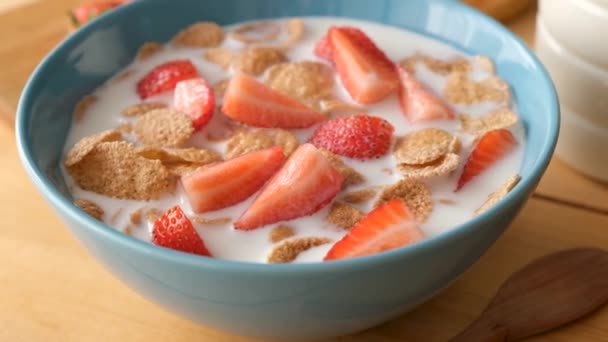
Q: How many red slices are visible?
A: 12